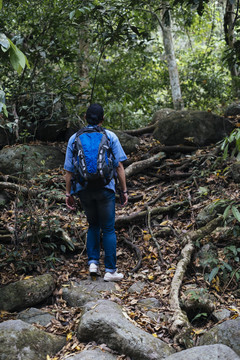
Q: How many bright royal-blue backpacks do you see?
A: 1